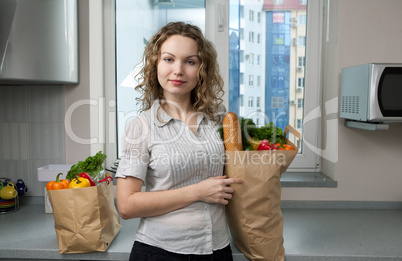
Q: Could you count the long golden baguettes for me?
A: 1